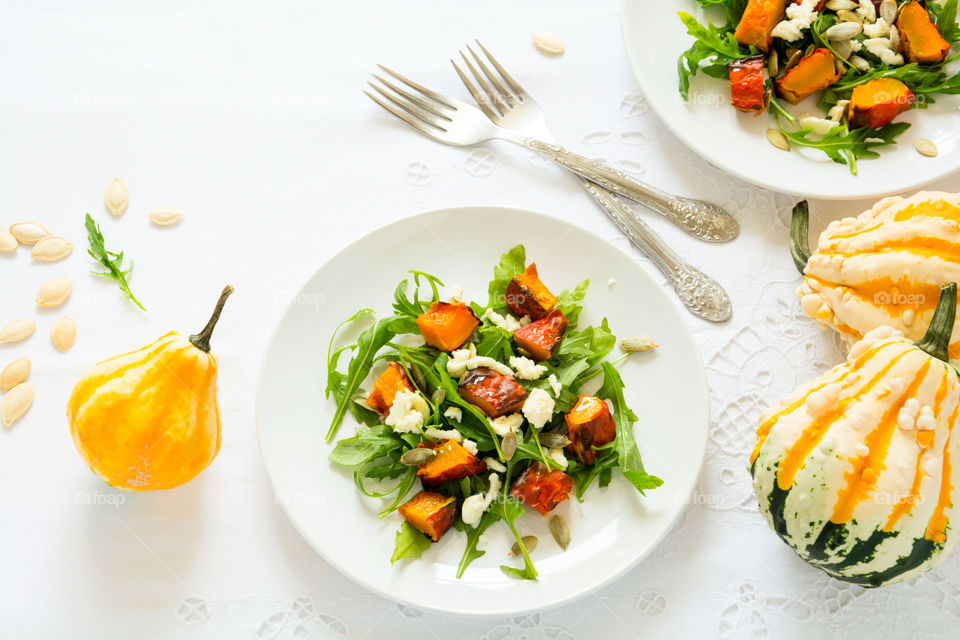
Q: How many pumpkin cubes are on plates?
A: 14